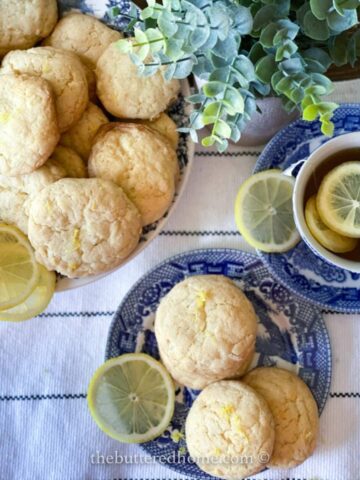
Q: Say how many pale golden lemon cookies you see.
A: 14